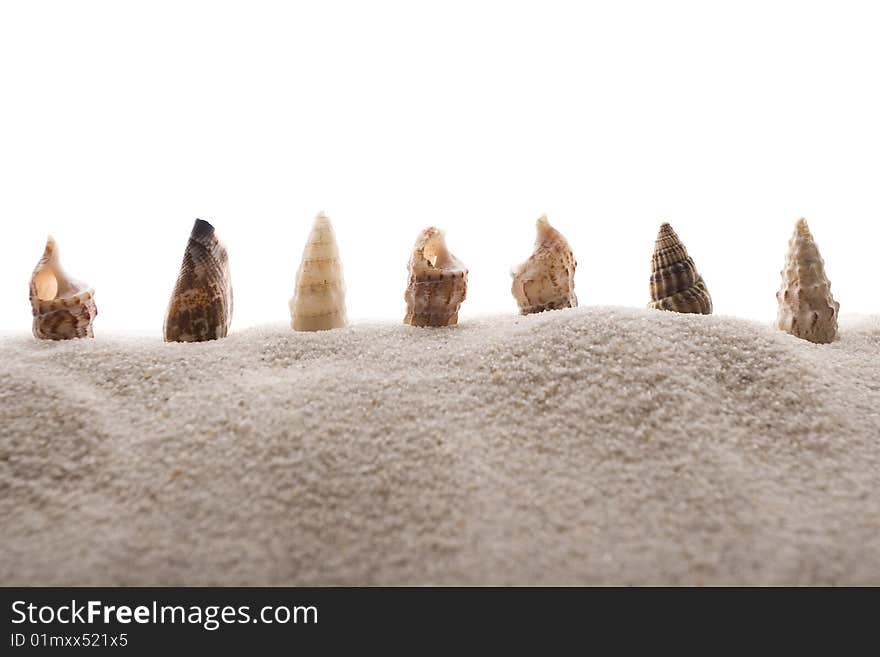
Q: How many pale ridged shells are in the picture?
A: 2